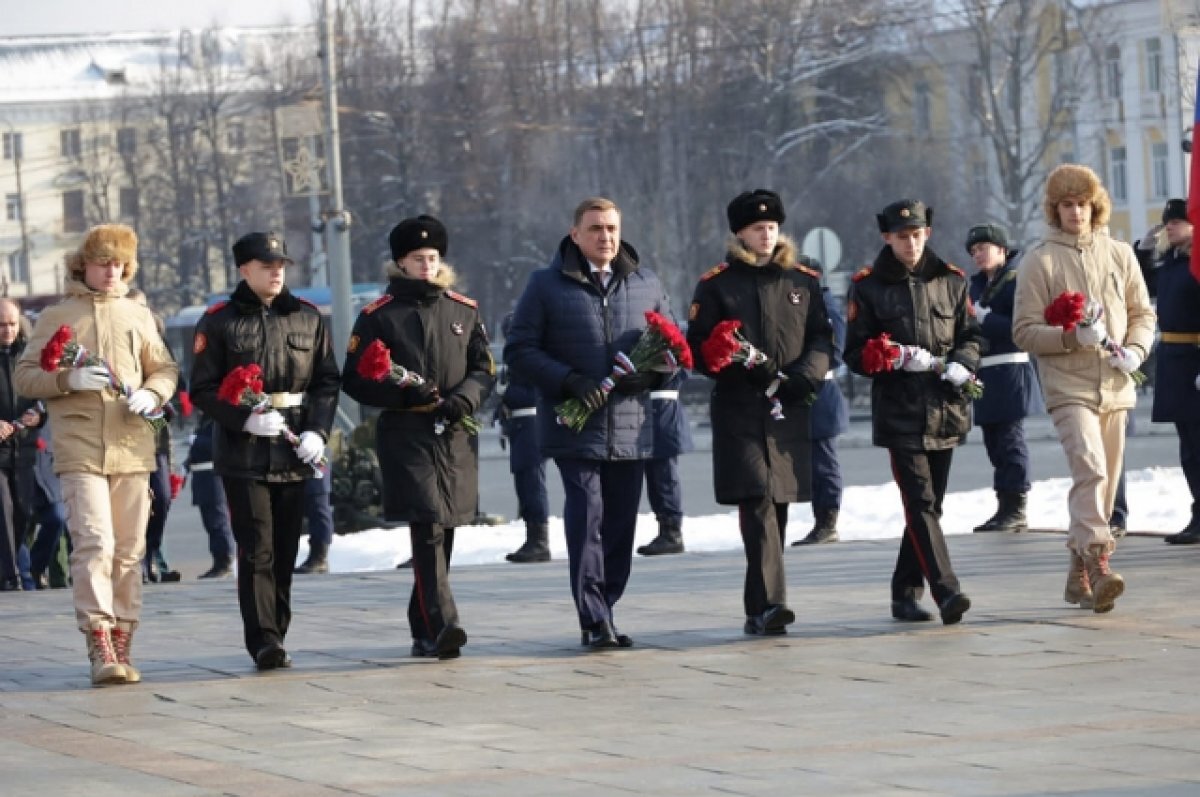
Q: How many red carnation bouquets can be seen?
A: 7